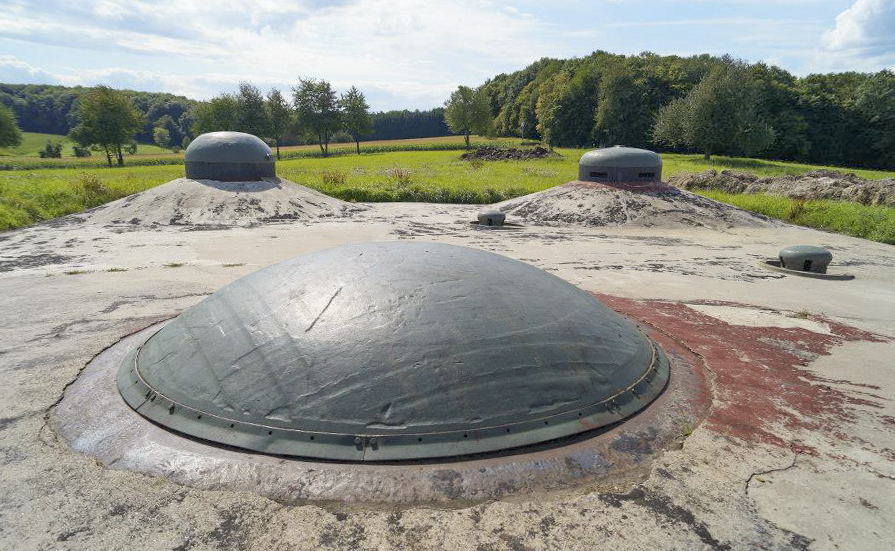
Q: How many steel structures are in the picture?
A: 5